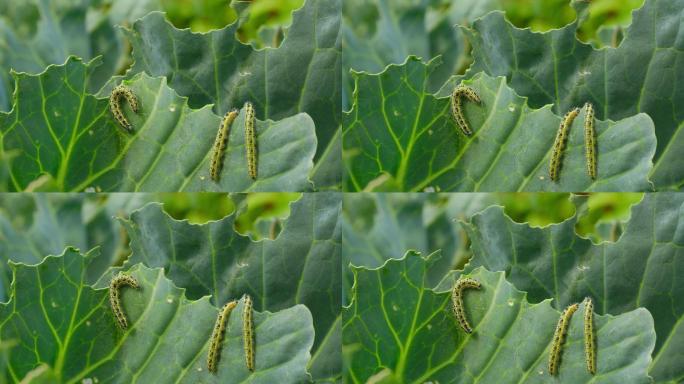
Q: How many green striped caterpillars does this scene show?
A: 12